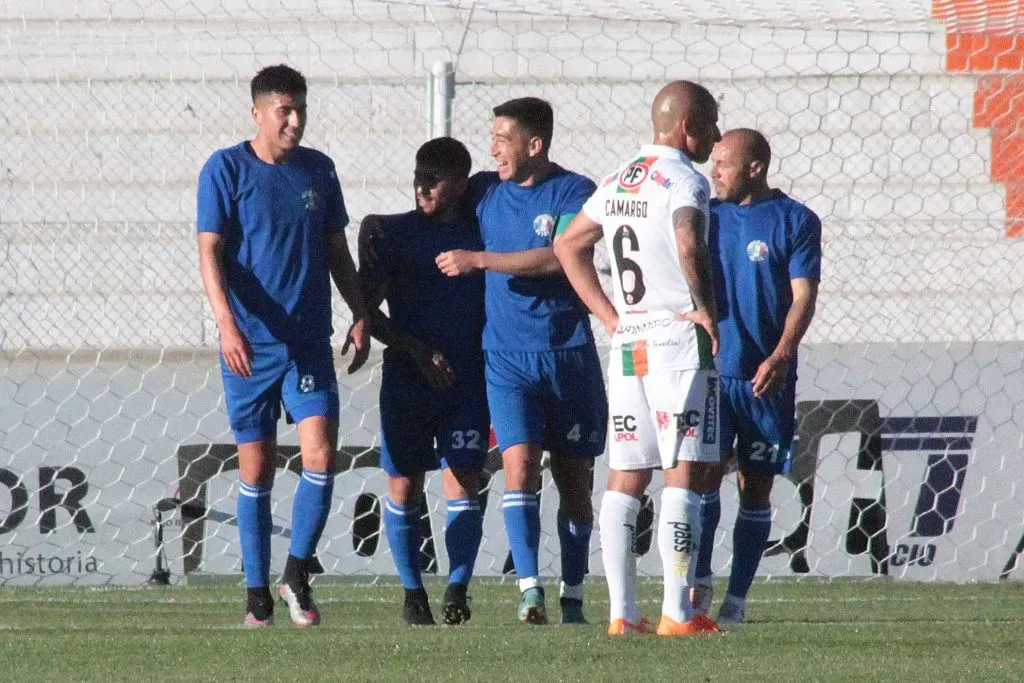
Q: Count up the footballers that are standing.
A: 5